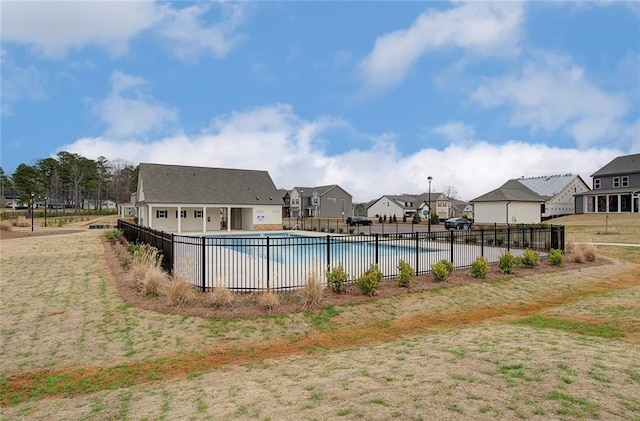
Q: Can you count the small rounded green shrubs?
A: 8